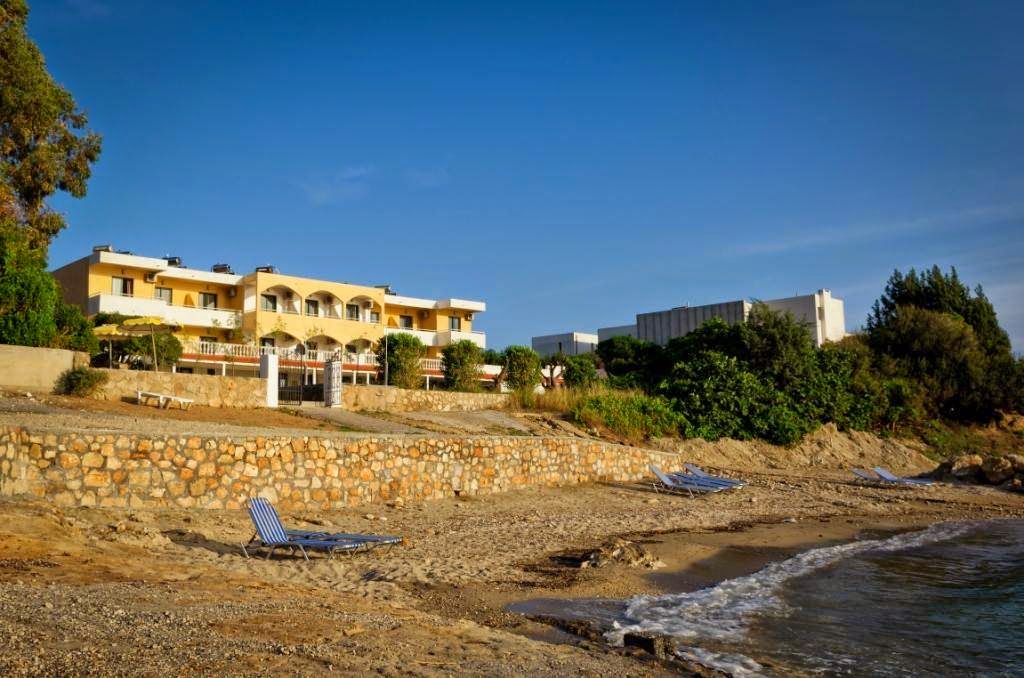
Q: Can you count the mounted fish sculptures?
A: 0